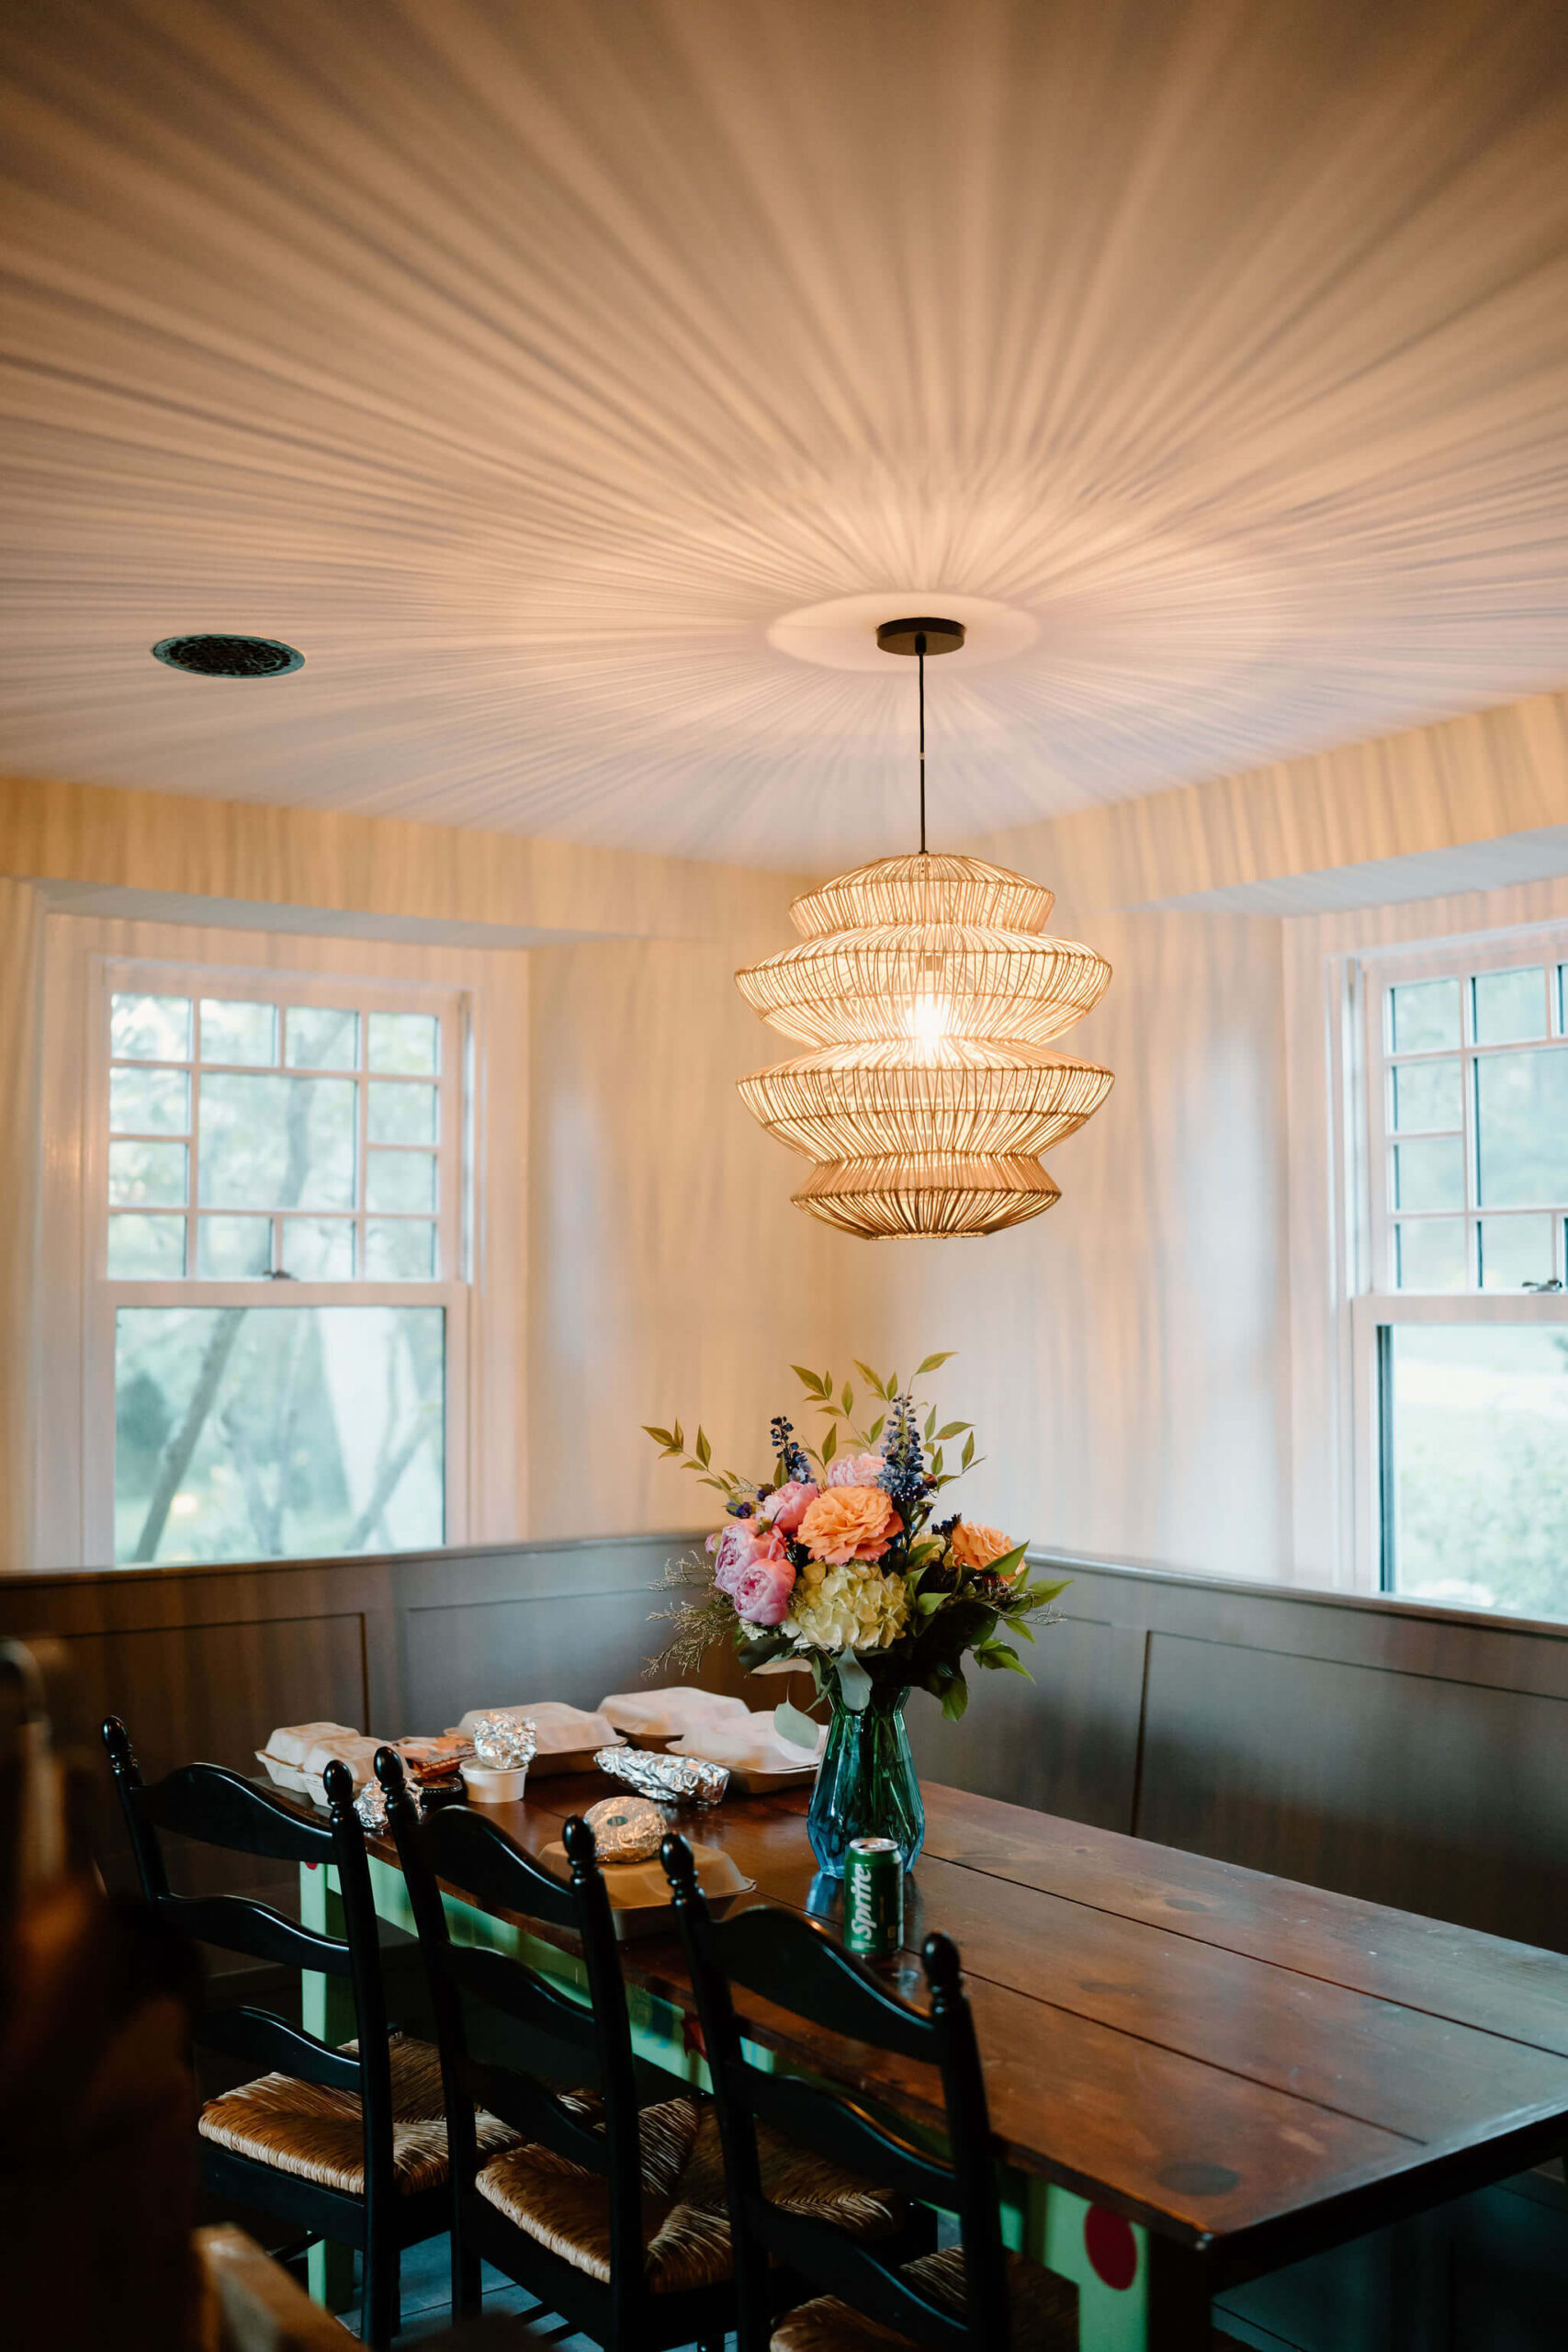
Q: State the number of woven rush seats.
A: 3